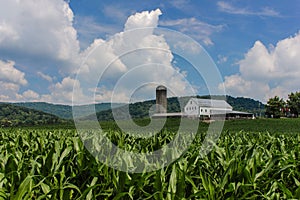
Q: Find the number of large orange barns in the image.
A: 0